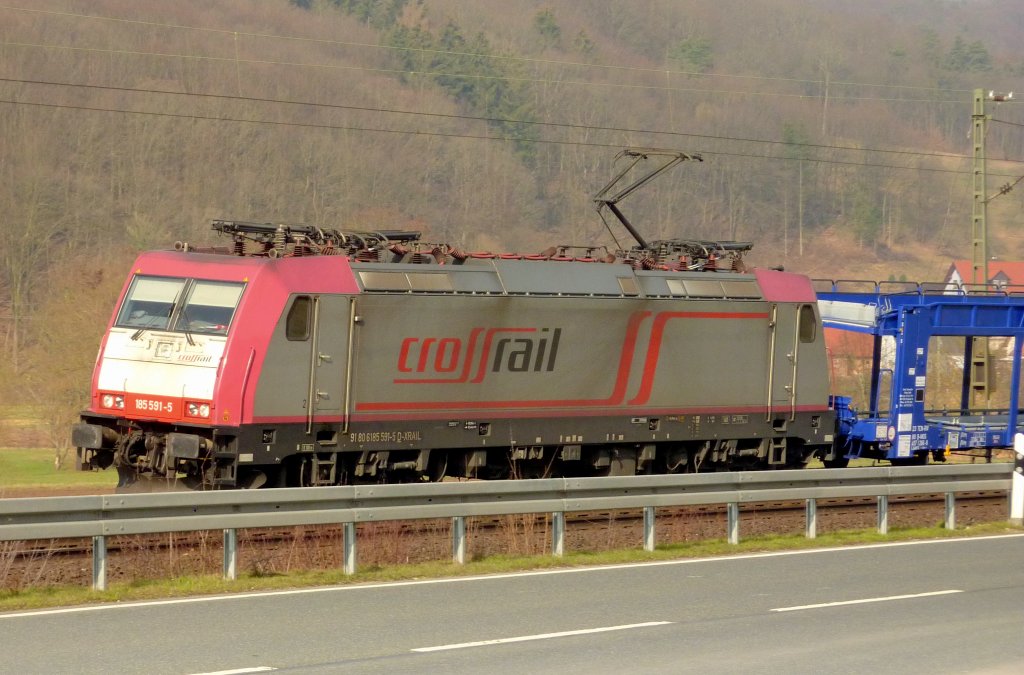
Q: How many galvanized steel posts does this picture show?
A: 10